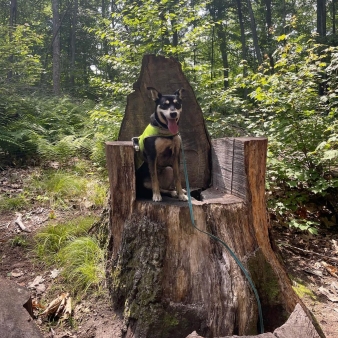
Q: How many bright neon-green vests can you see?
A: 1